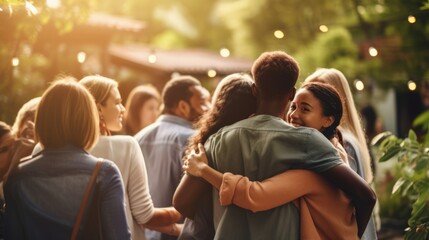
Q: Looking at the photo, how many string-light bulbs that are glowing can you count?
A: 11